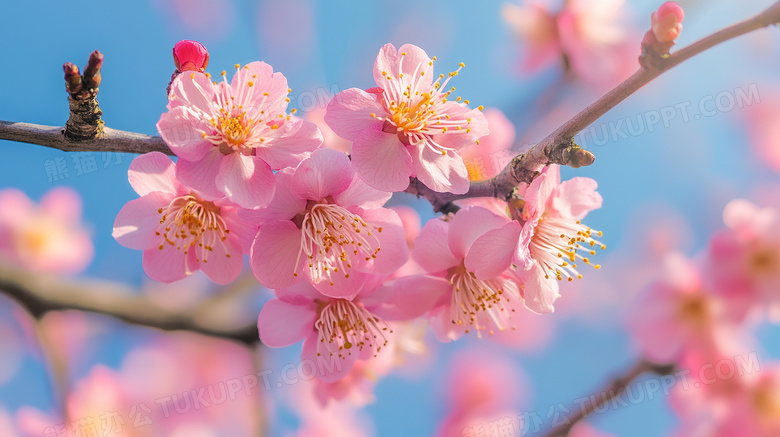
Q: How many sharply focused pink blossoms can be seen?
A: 7